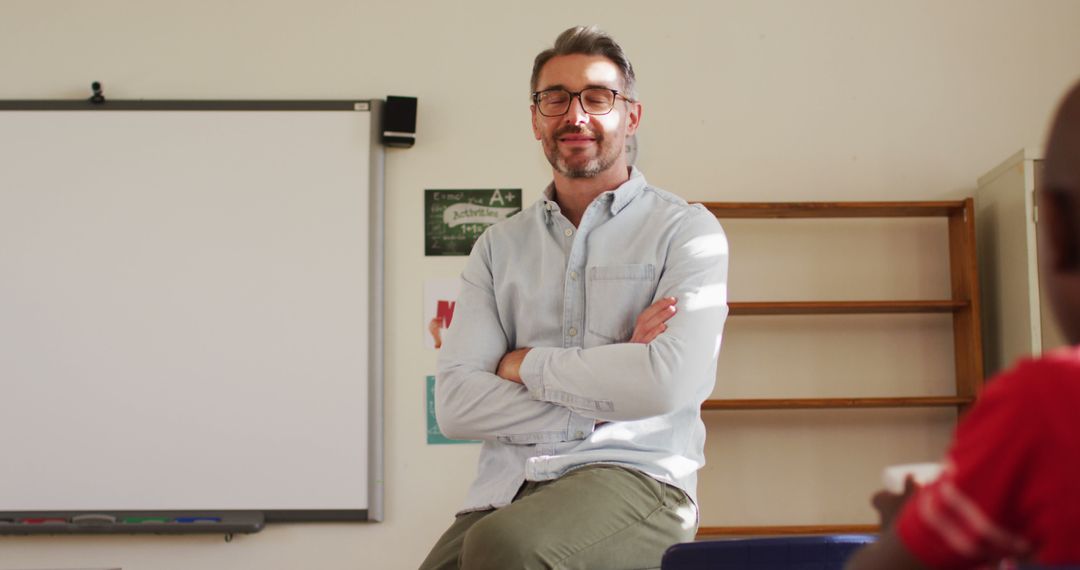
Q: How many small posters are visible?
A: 3